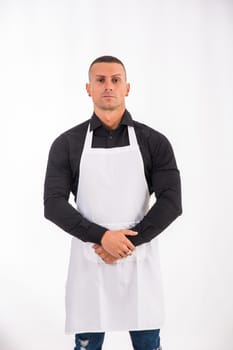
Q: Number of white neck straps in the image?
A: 2